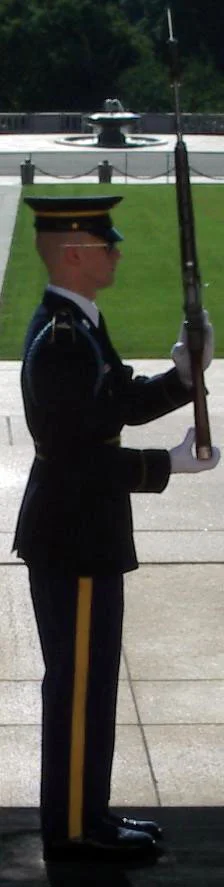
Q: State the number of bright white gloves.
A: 2